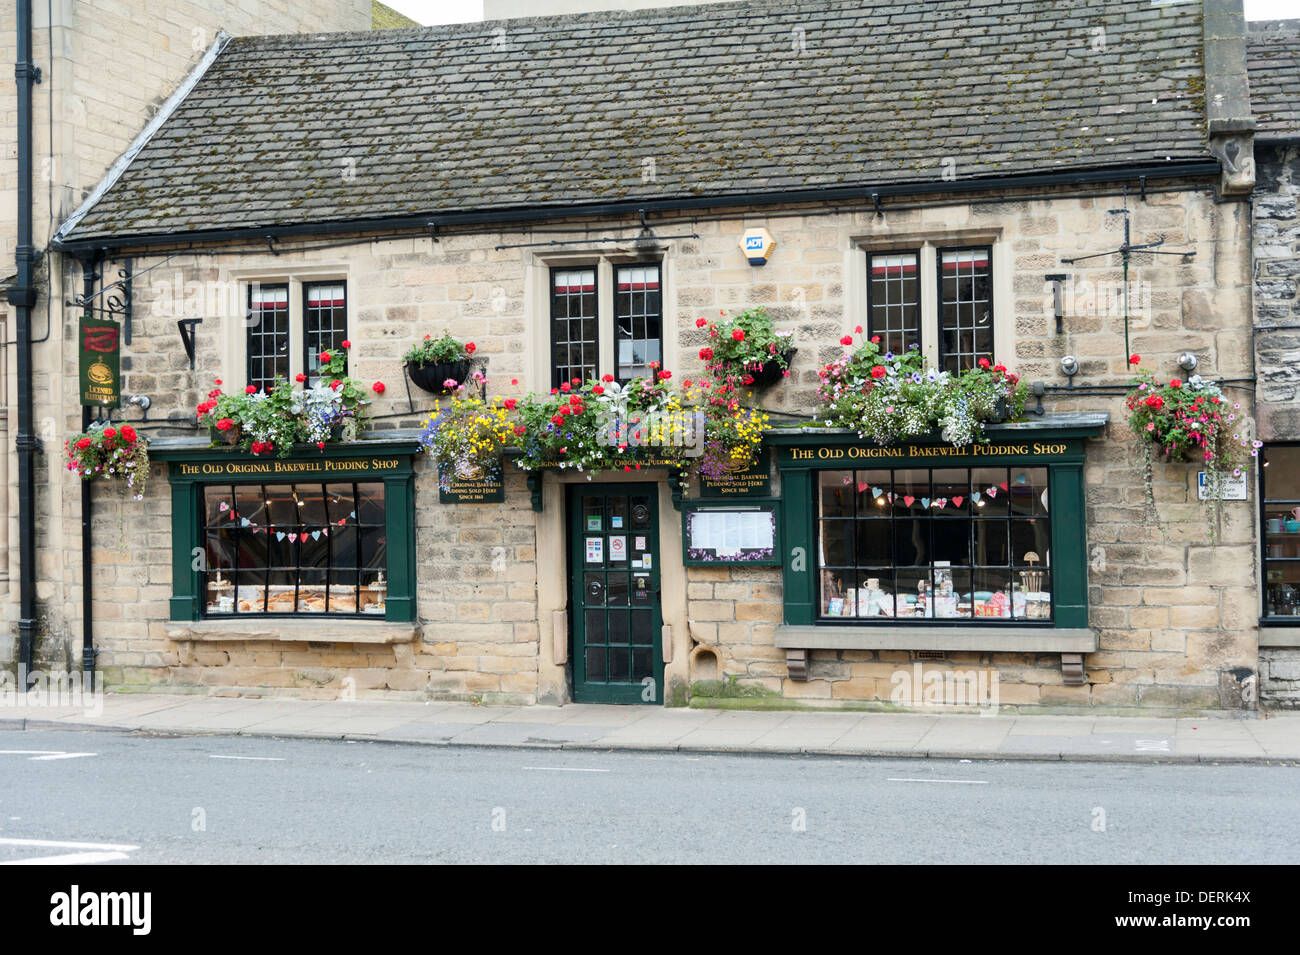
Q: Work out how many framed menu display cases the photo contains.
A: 1